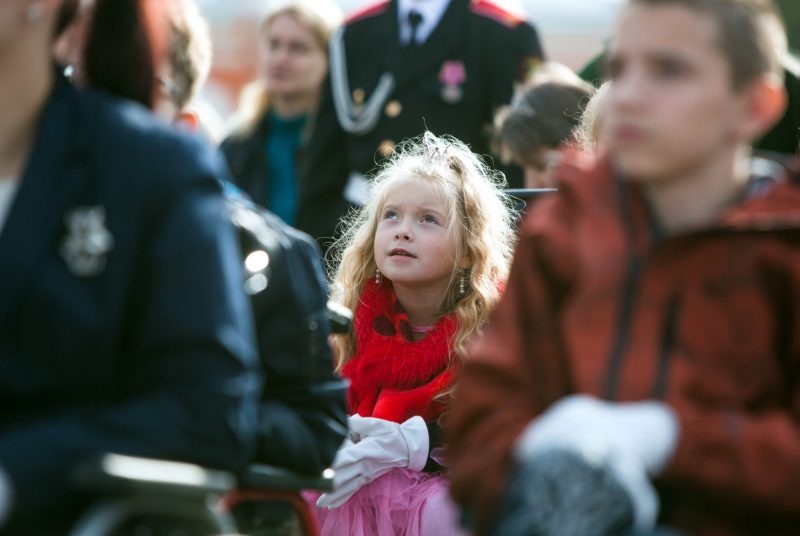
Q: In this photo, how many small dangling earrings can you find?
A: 2